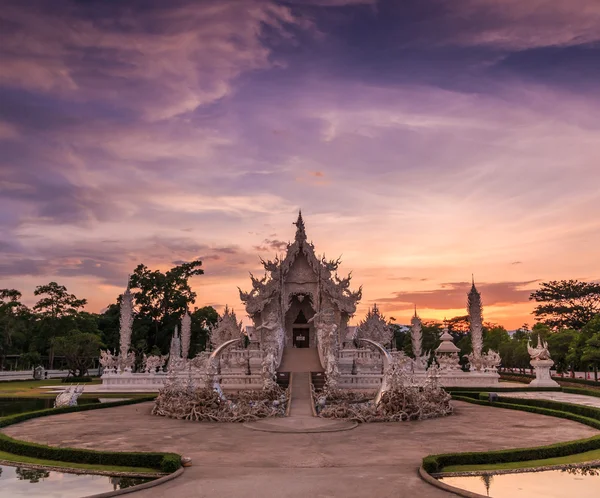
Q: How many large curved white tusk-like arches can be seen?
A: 2